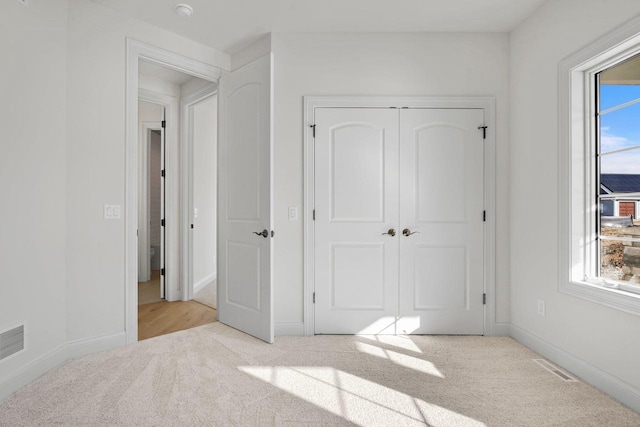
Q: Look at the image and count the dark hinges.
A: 10